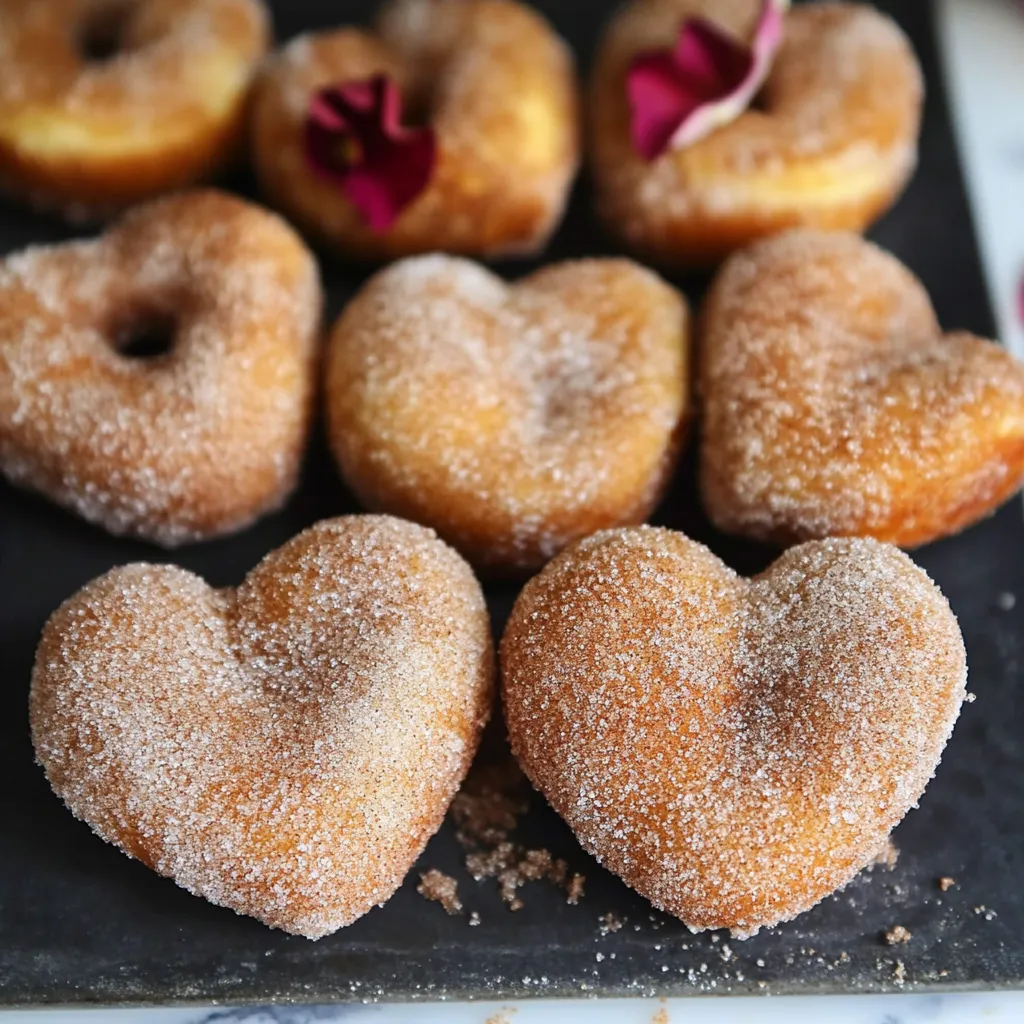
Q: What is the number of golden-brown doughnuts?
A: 8